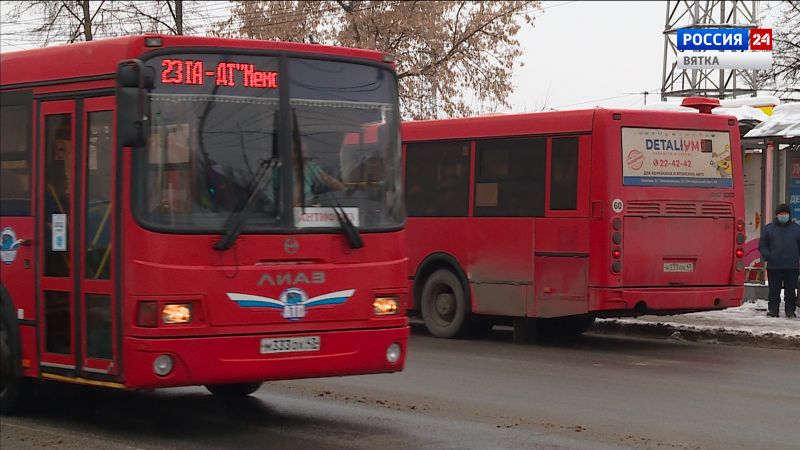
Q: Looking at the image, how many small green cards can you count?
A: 0